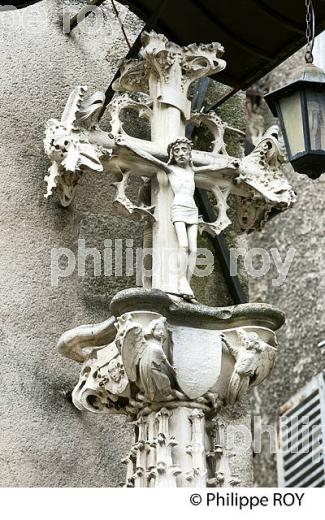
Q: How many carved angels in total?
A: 2